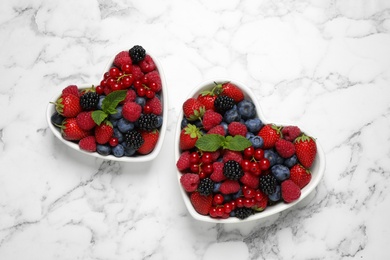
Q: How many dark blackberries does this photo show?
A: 9